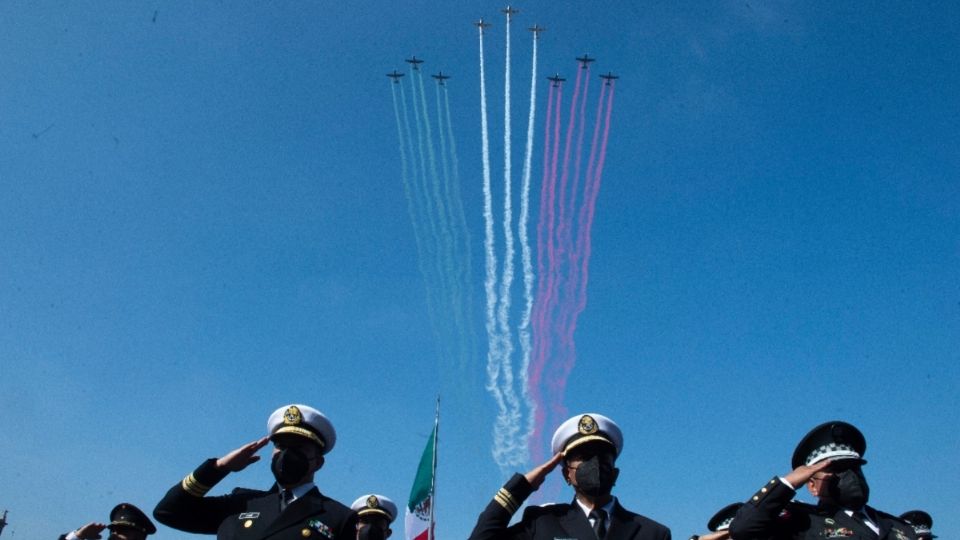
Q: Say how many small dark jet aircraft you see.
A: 9